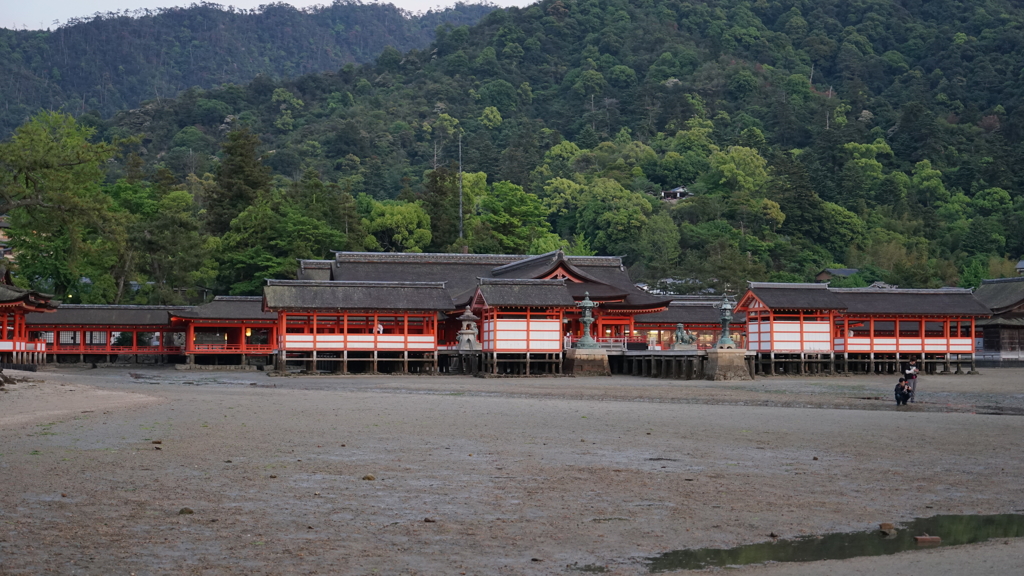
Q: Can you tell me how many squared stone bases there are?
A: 2